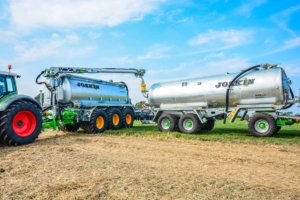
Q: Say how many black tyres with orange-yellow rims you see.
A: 3